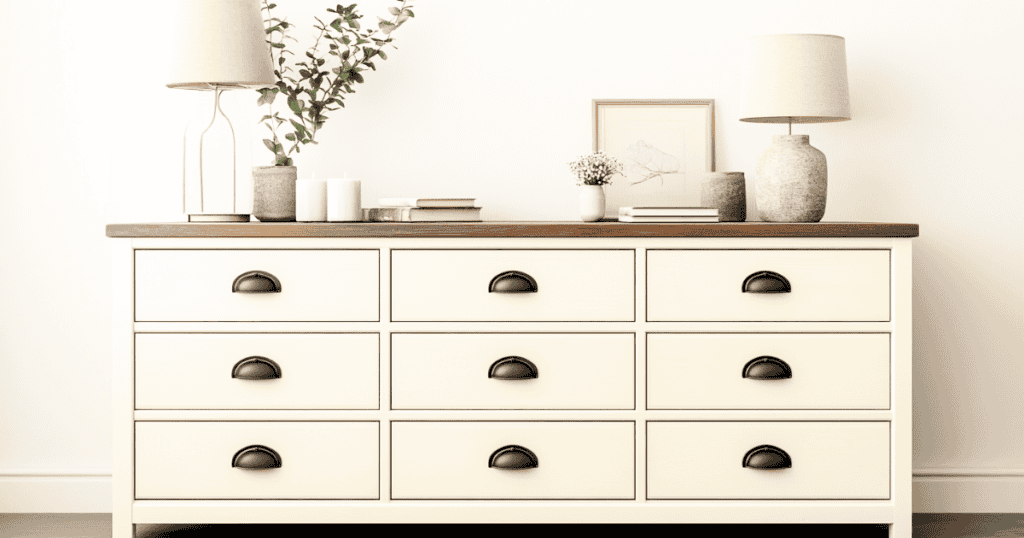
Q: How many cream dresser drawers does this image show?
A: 9